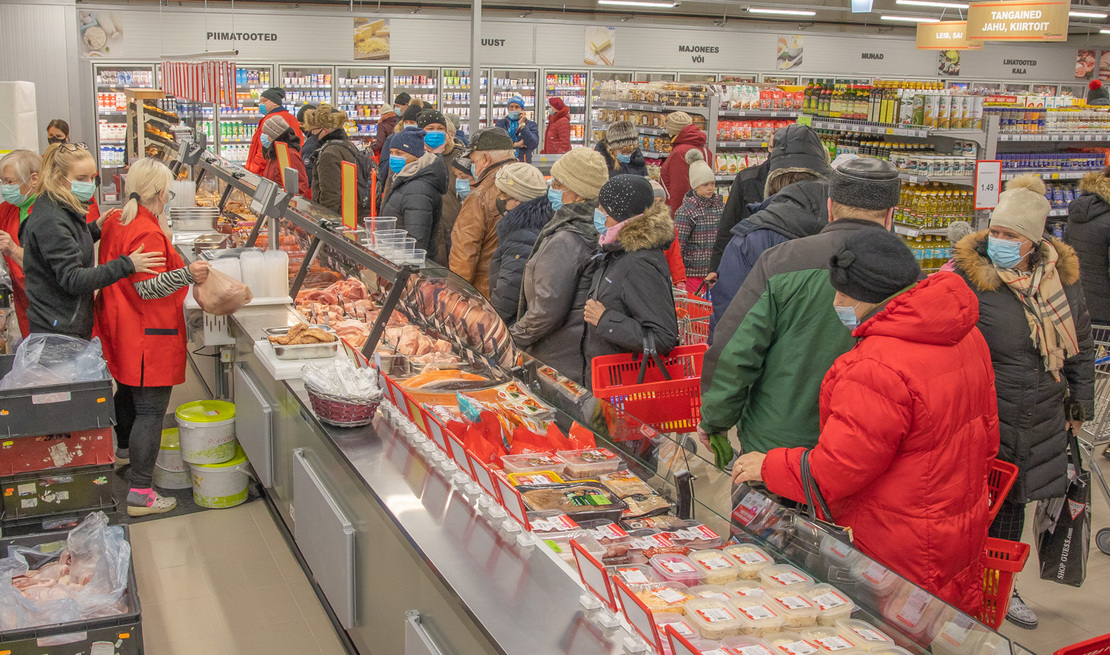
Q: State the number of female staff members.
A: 4